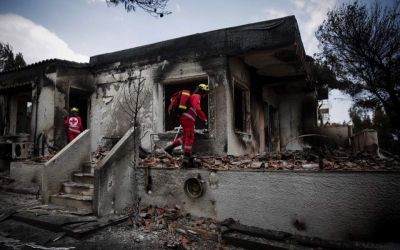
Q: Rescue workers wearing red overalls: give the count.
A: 2